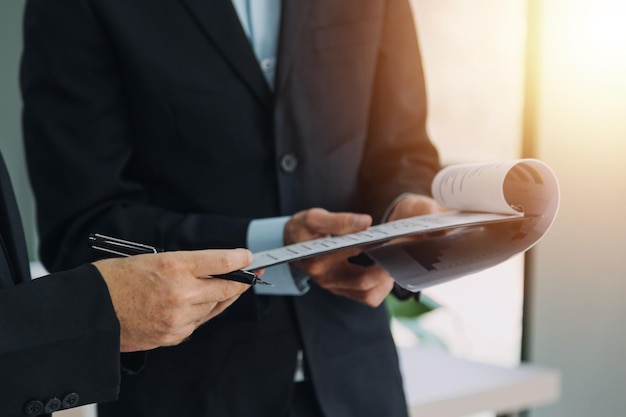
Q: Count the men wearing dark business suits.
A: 2